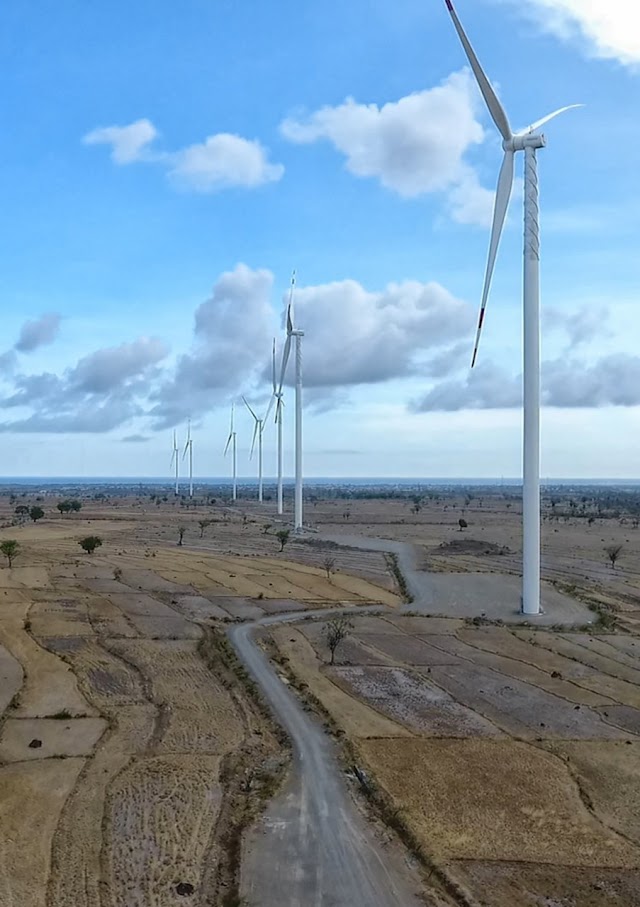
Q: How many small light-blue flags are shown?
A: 0